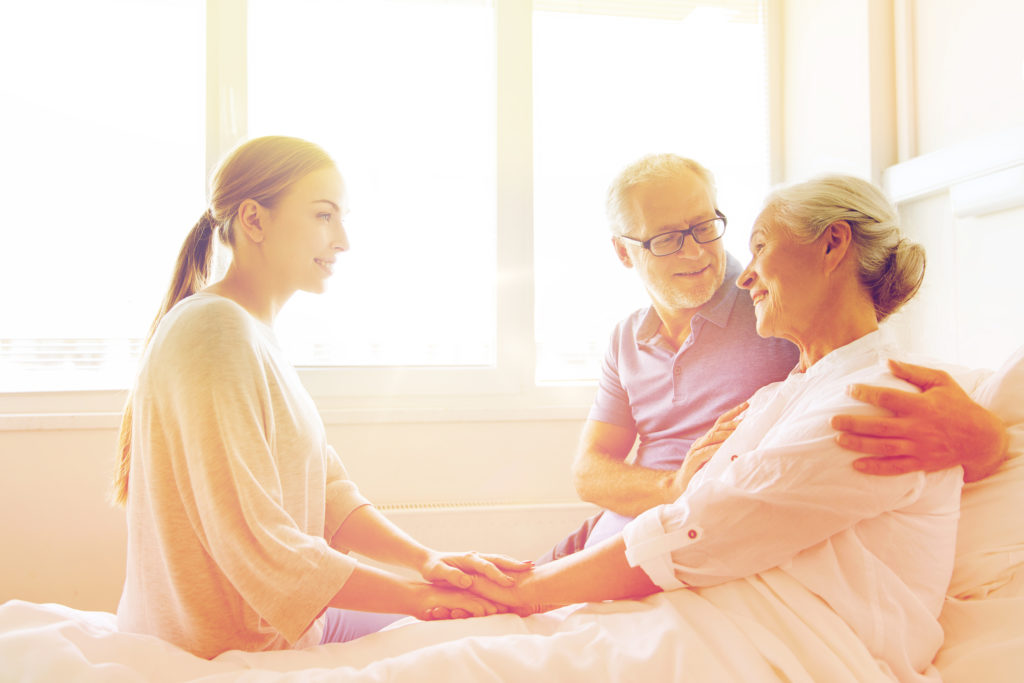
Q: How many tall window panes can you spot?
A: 3